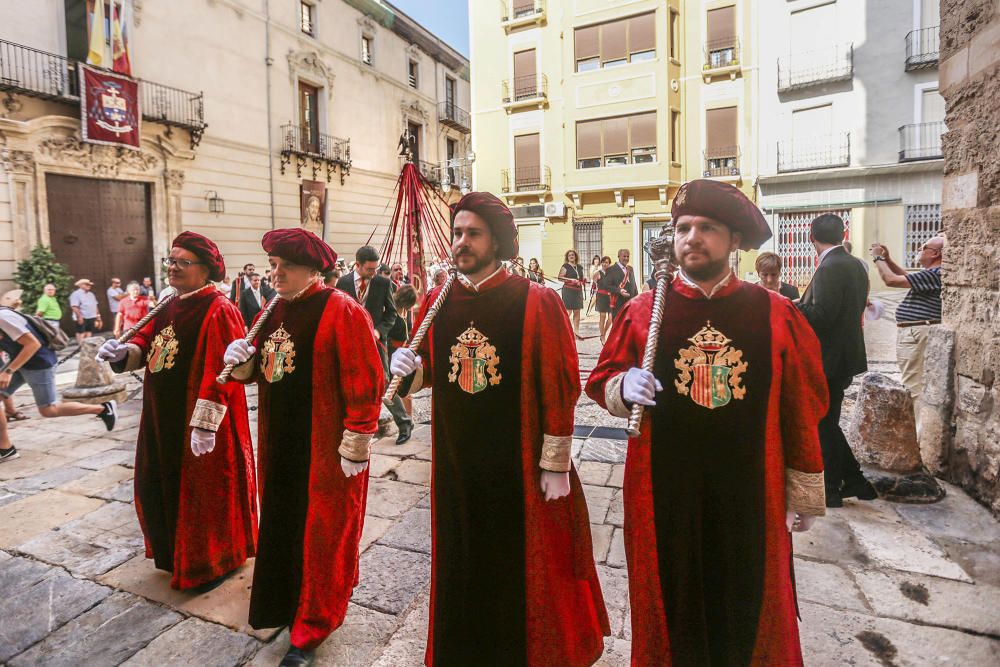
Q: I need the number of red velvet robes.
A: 4